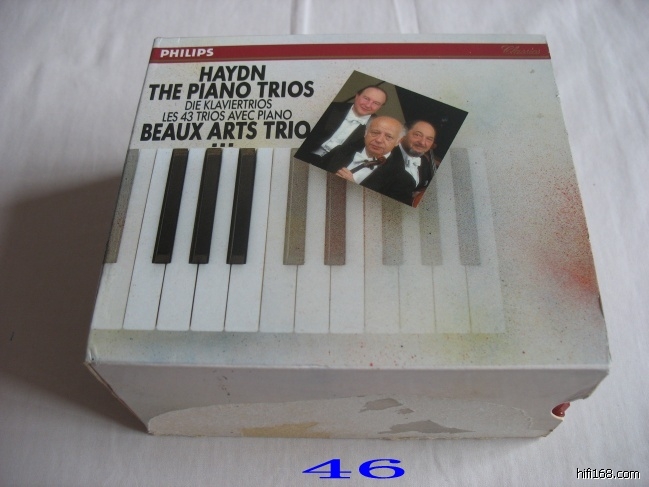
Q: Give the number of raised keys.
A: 9